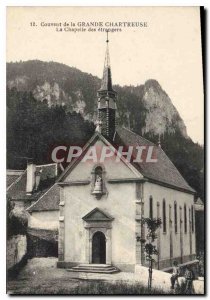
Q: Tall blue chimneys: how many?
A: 0